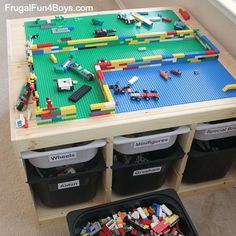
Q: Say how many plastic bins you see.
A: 7